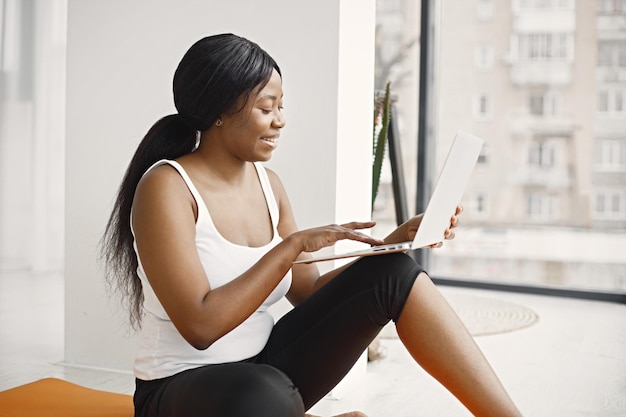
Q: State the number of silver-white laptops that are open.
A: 1